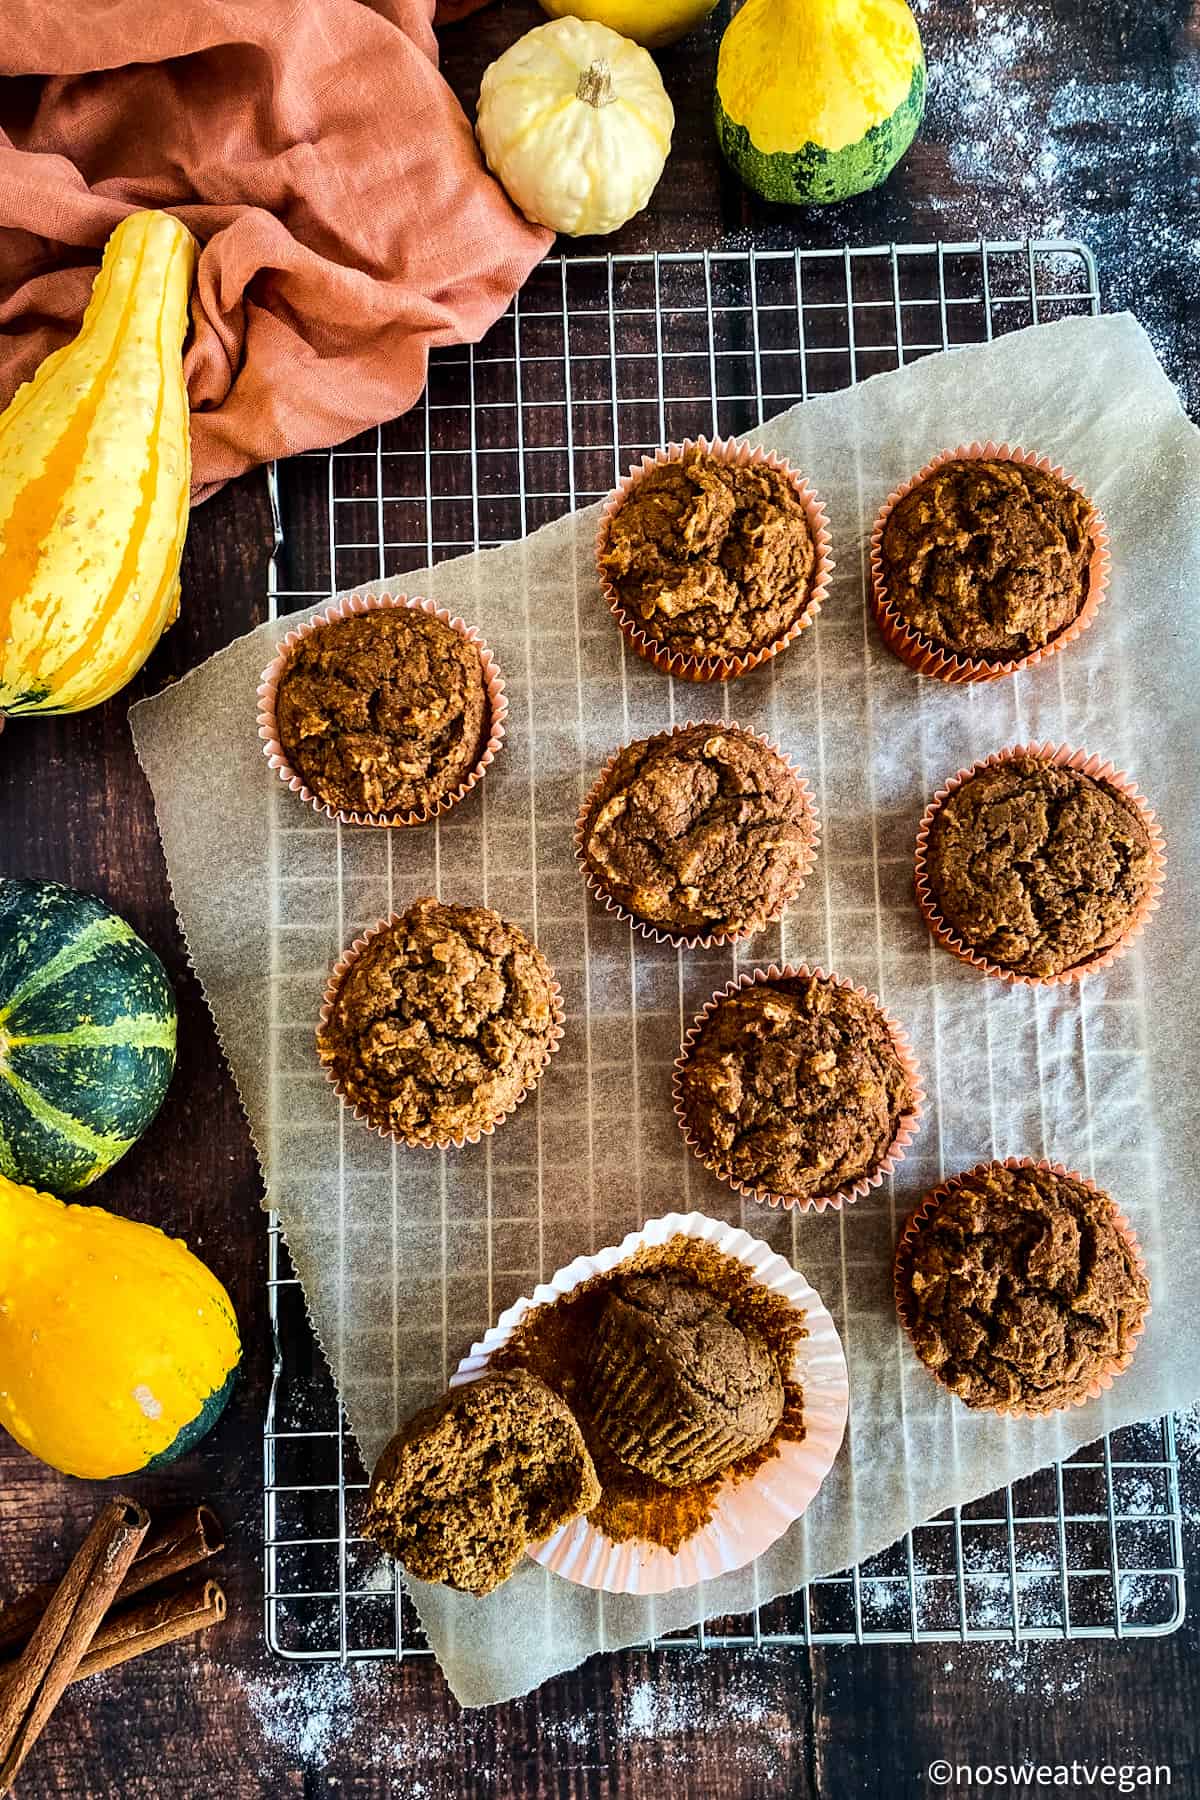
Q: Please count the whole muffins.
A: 8